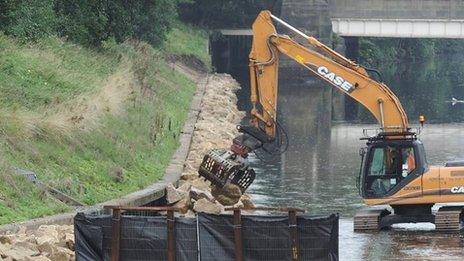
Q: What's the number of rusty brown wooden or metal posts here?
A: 4